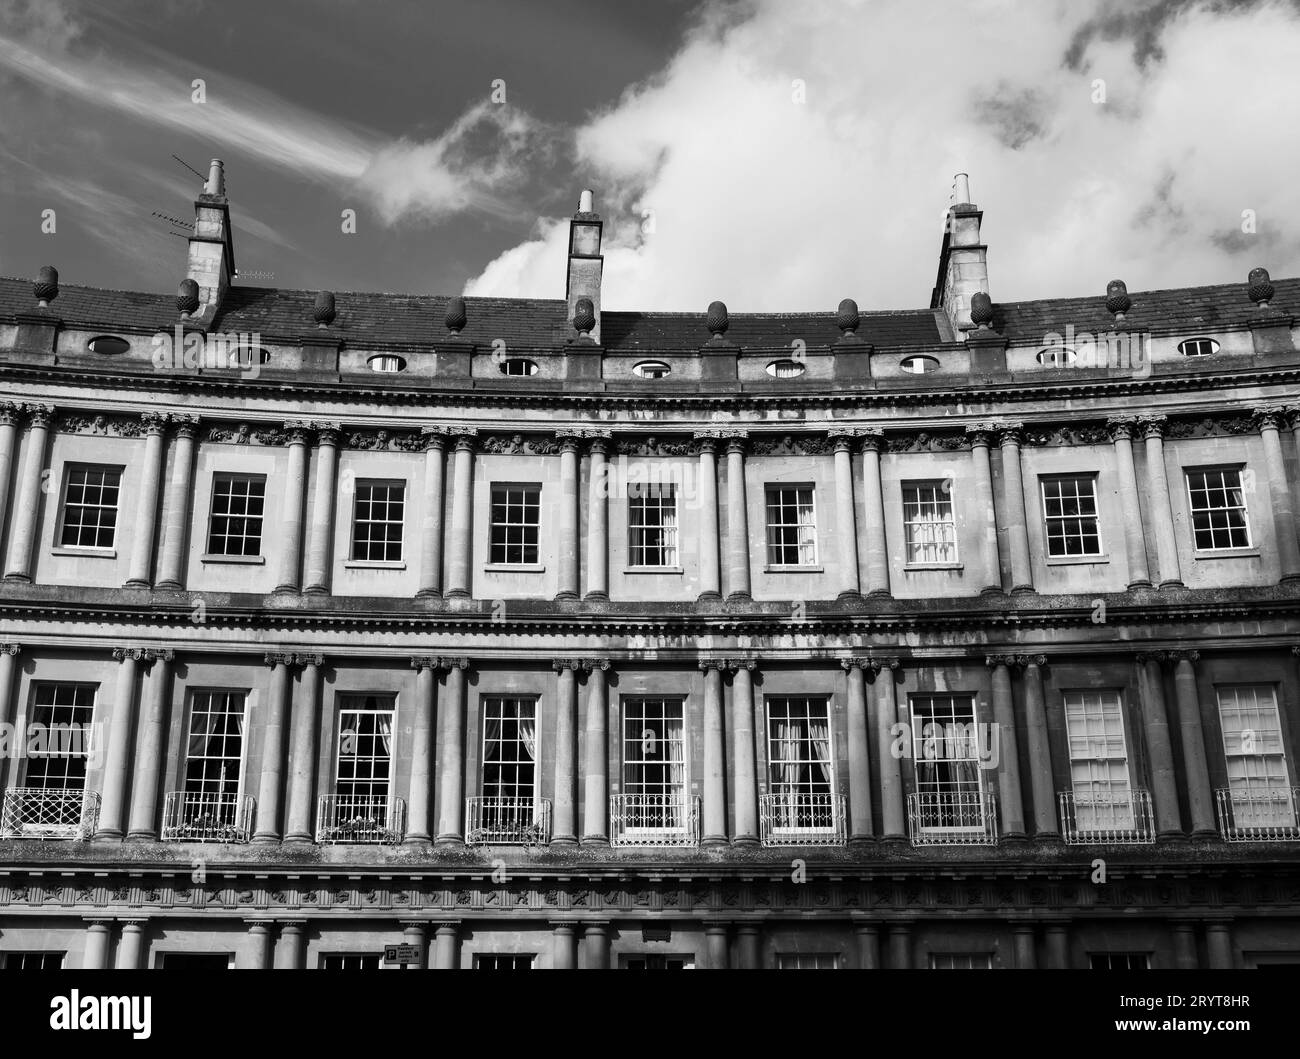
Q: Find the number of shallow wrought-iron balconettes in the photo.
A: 9